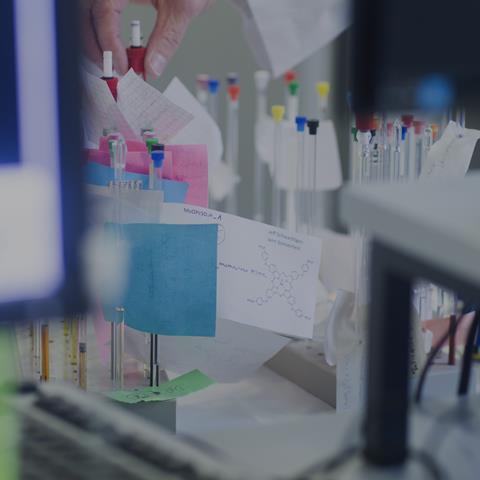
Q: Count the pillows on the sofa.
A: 0